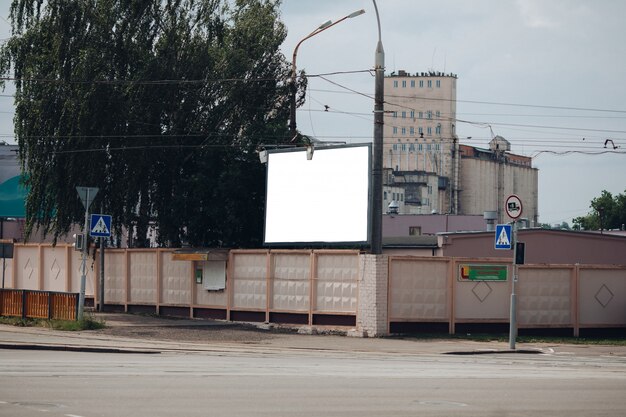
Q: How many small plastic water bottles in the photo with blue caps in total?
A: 0